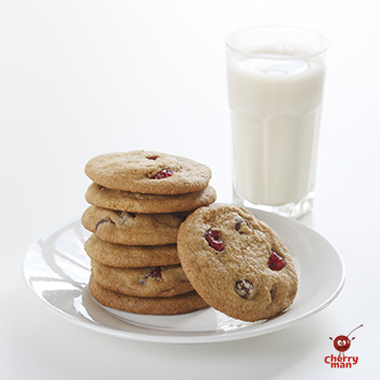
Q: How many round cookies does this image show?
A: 7